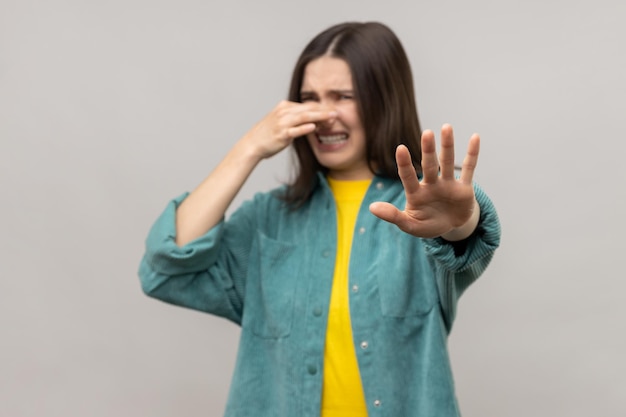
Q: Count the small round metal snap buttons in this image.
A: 5